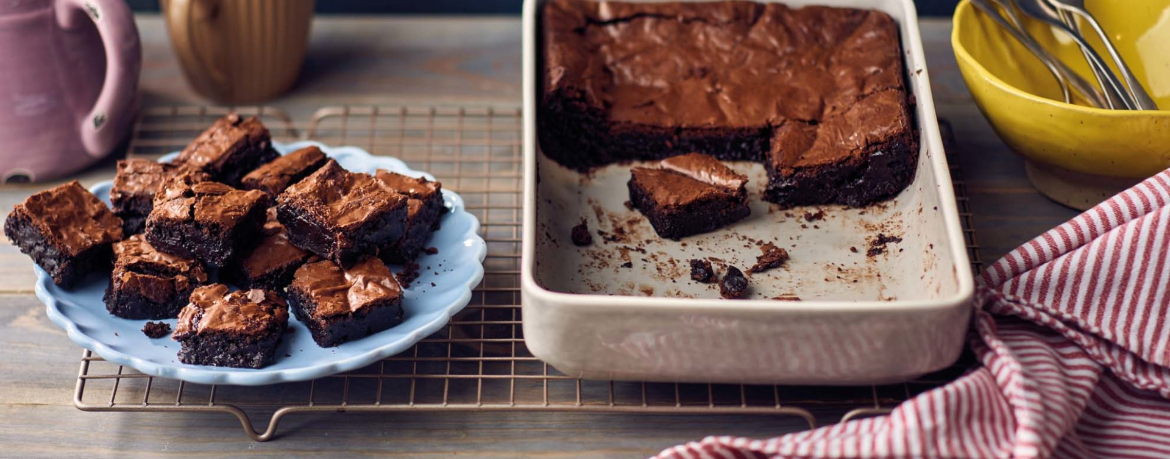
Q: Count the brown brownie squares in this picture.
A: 12